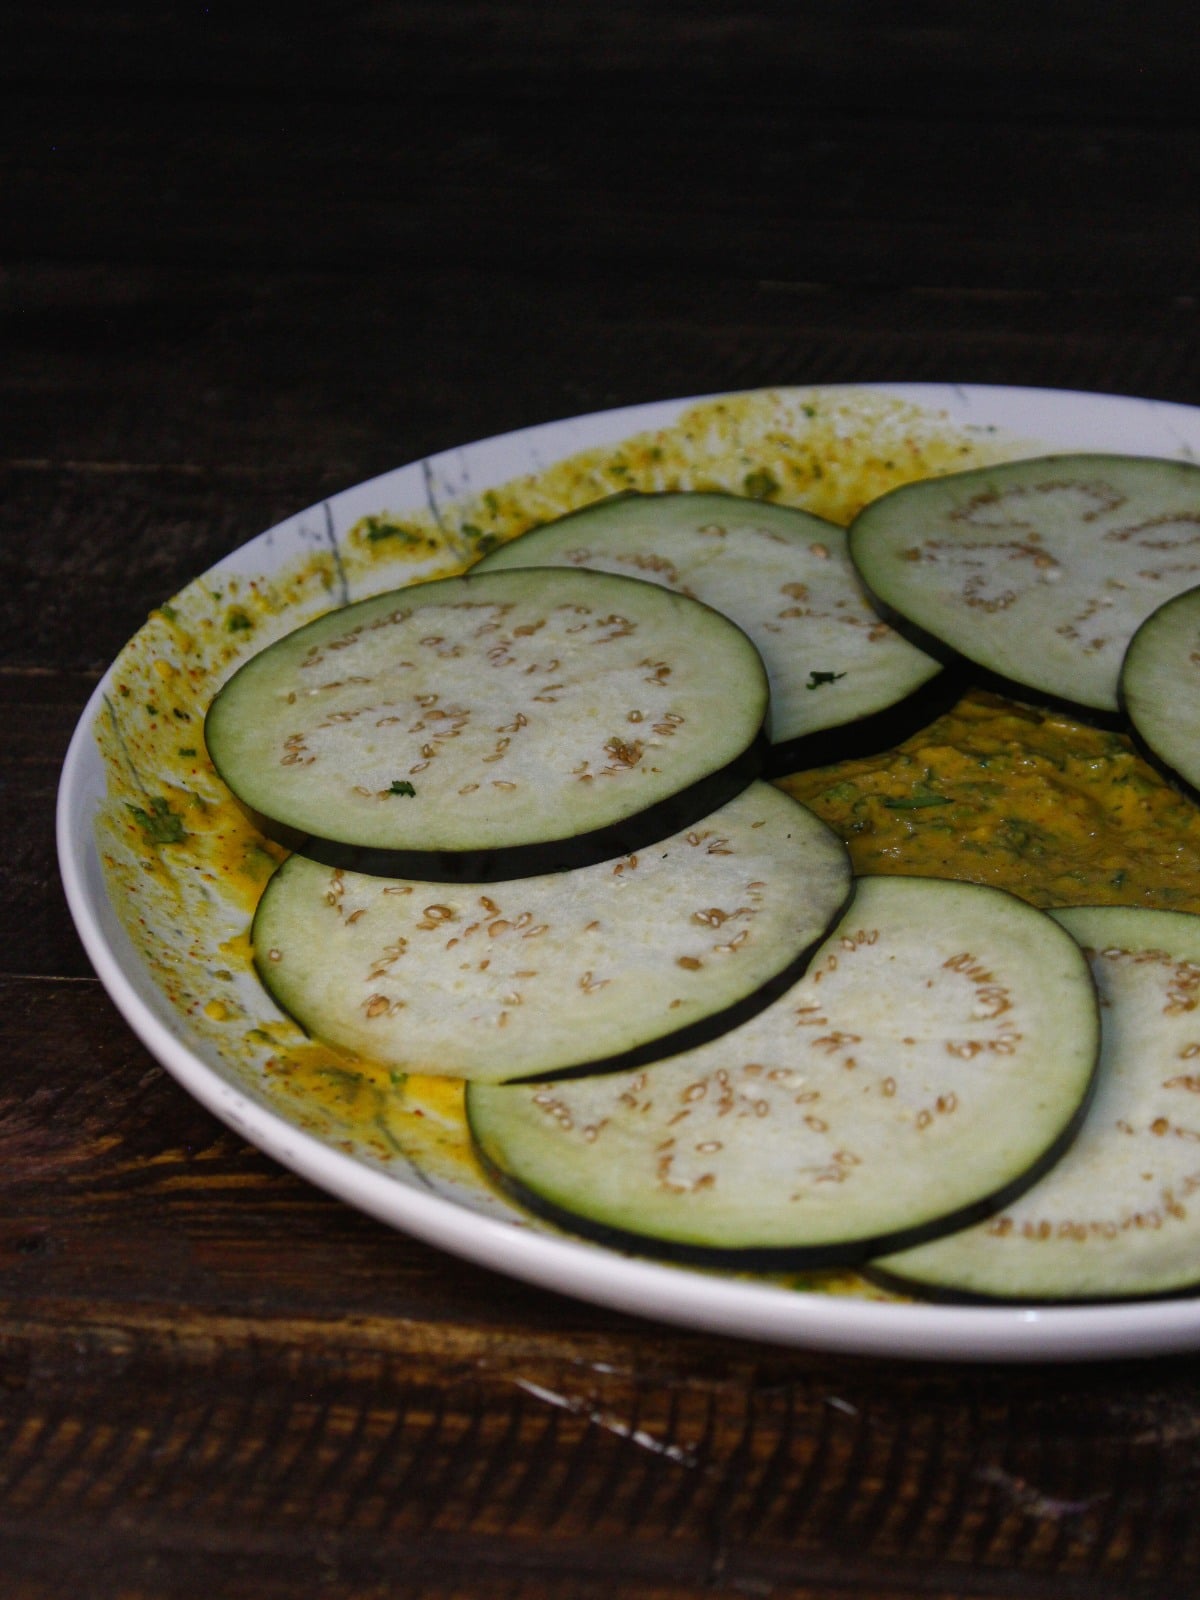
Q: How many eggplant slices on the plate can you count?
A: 7